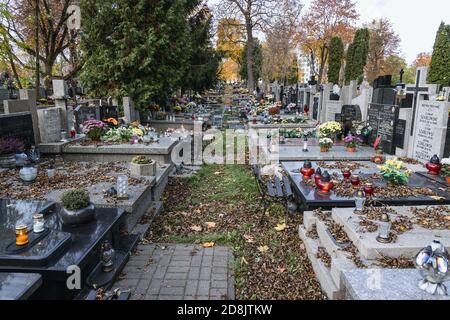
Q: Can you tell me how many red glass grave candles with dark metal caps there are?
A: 4